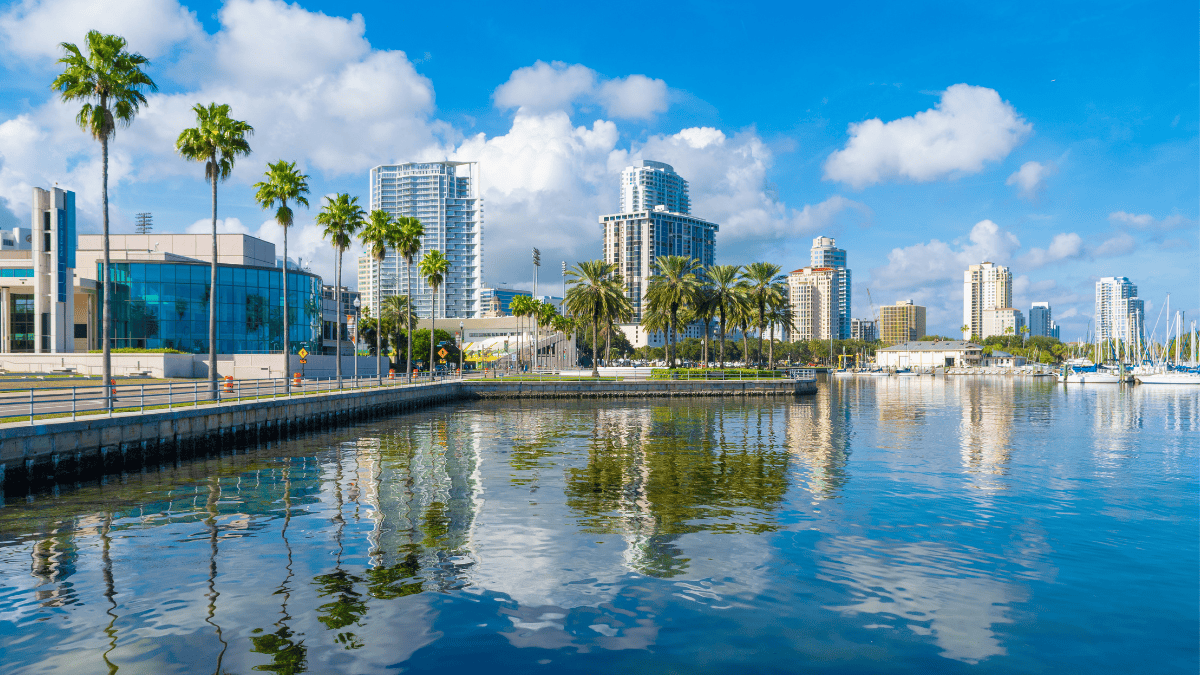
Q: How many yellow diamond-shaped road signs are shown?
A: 2